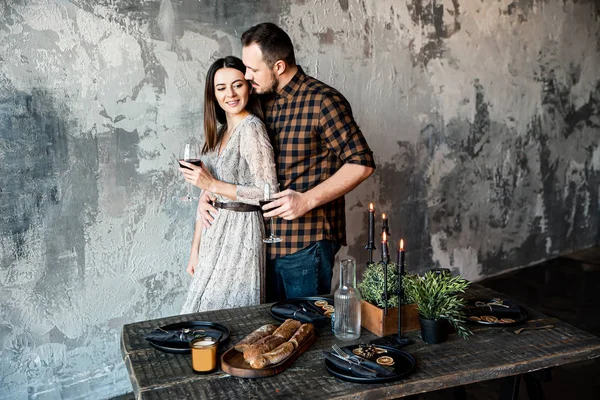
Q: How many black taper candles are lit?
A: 4